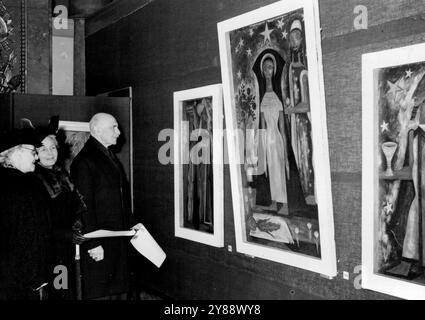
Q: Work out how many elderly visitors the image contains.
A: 3